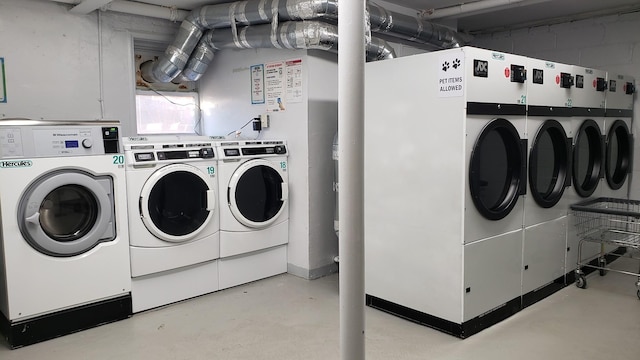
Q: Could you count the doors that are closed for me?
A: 7